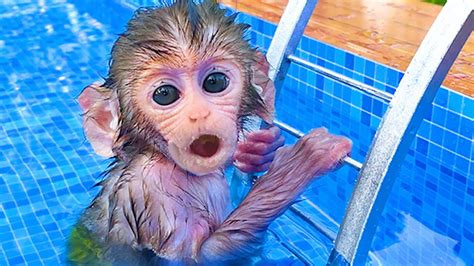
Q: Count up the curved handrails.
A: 2